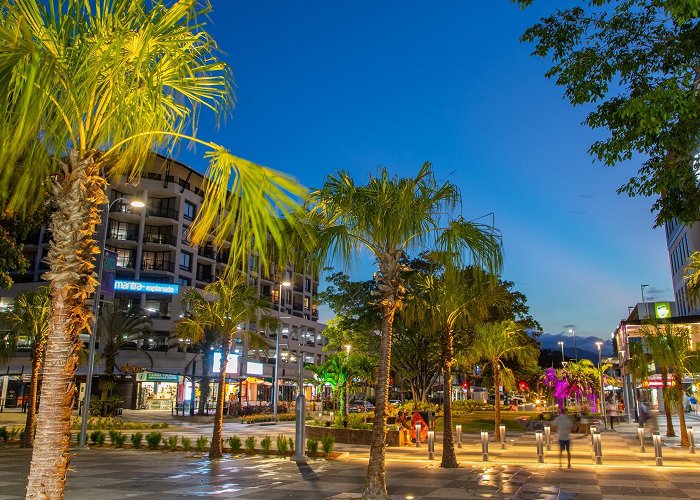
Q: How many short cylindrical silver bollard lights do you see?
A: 12